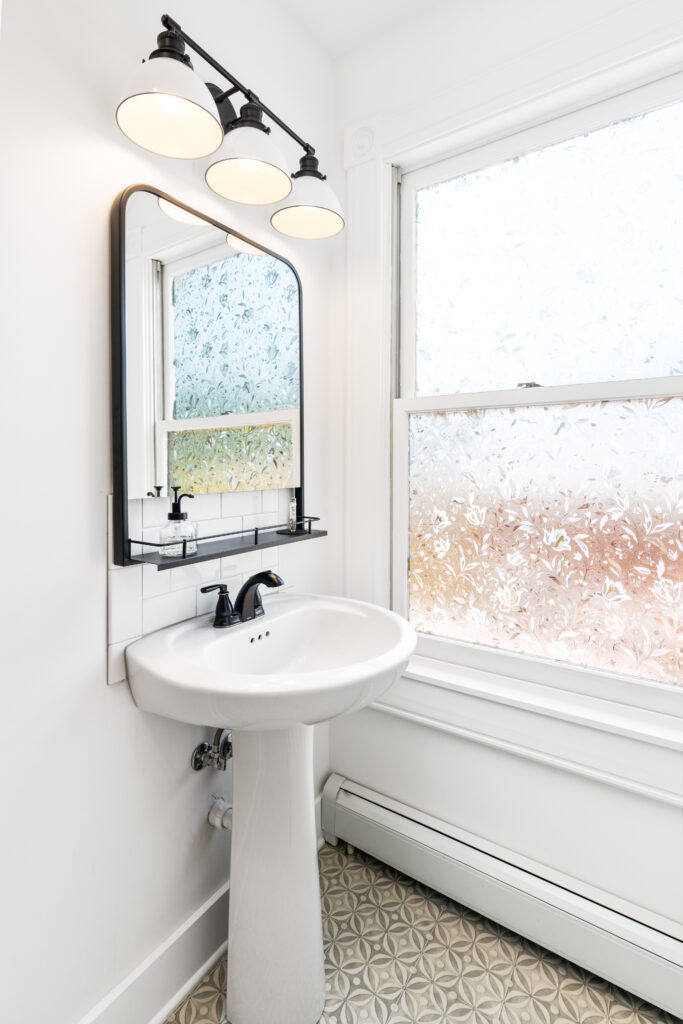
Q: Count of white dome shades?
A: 3